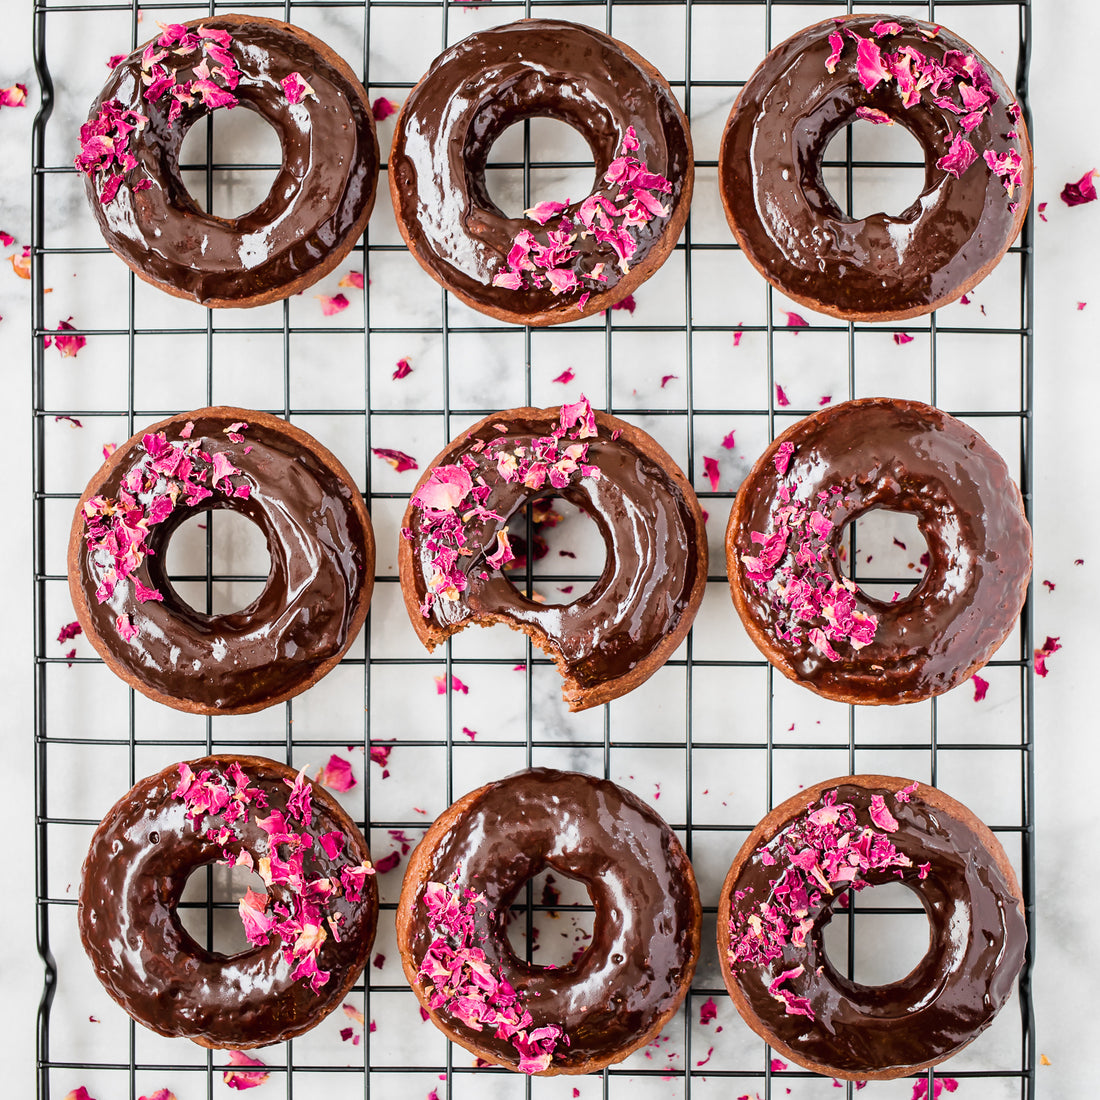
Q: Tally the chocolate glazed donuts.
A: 9